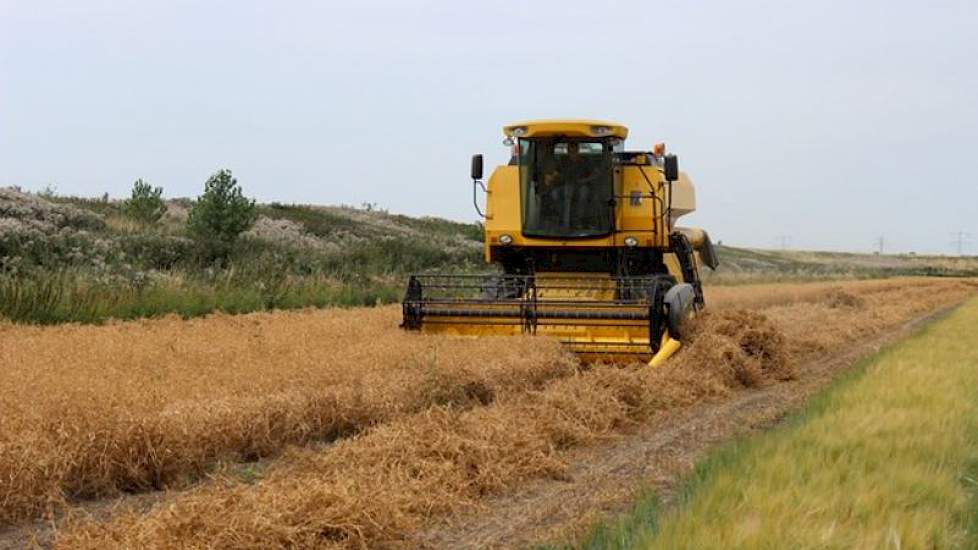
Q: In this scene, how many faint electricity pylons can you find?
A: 3